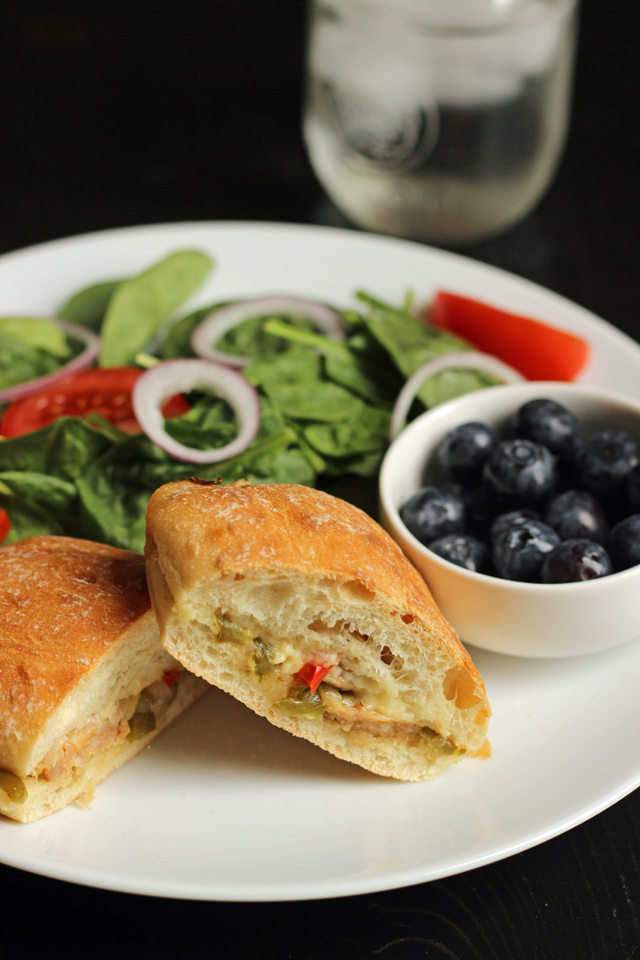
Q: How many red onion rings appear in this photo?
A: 4